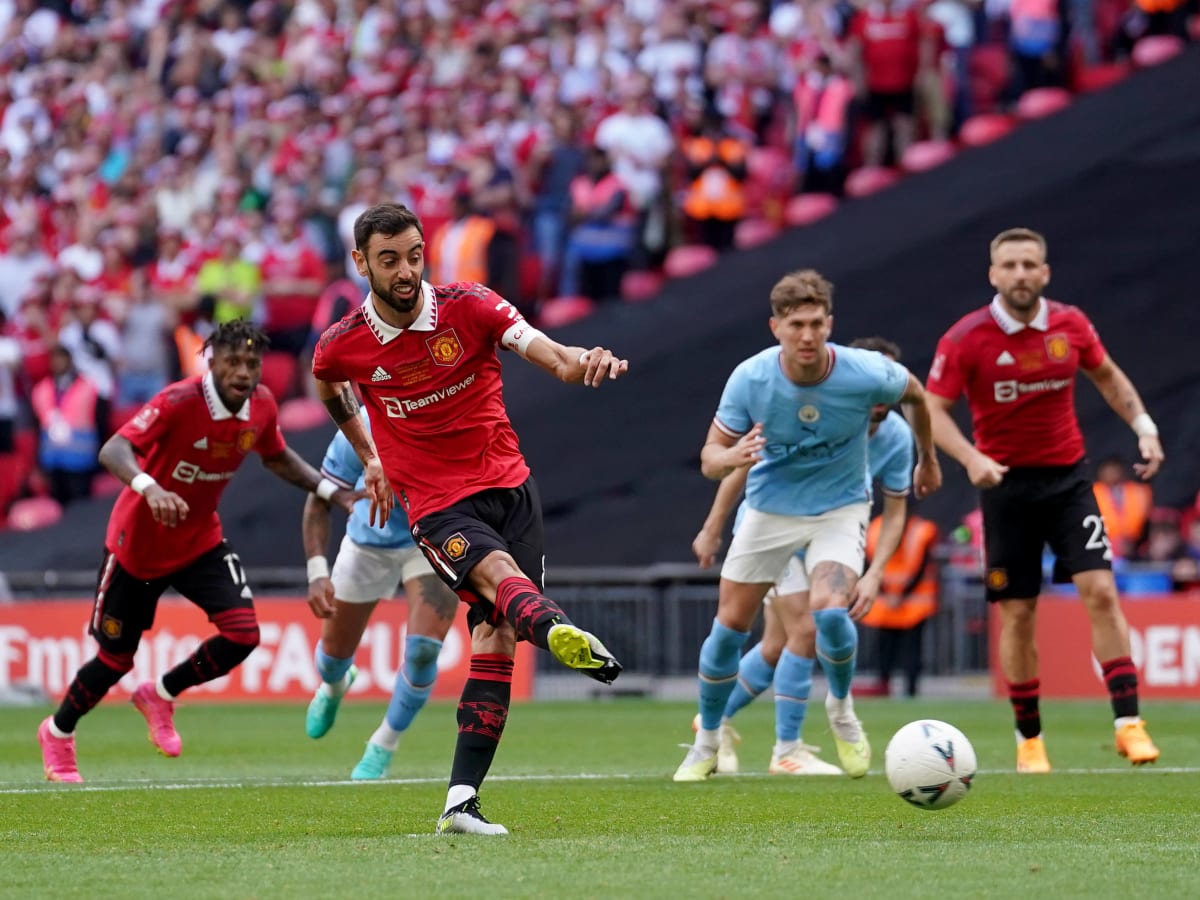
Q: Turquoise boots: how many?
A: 2